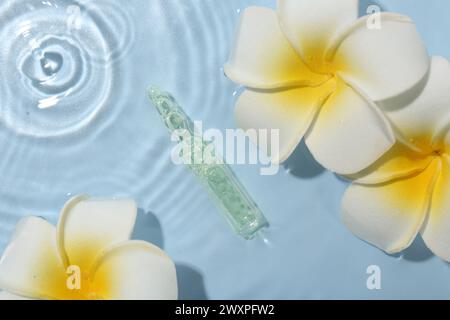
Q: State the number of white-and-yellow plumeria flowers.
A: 3